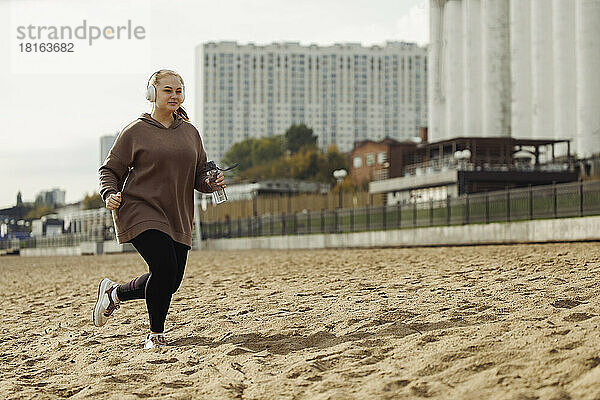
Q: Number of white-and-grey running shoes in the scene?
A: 2